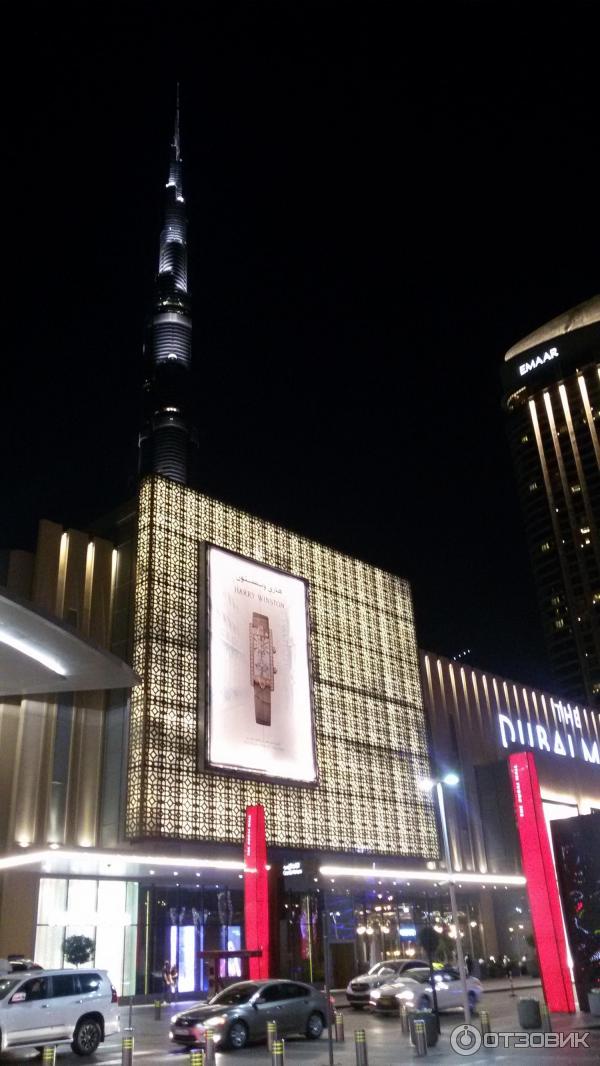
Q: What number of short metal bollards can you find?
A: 13